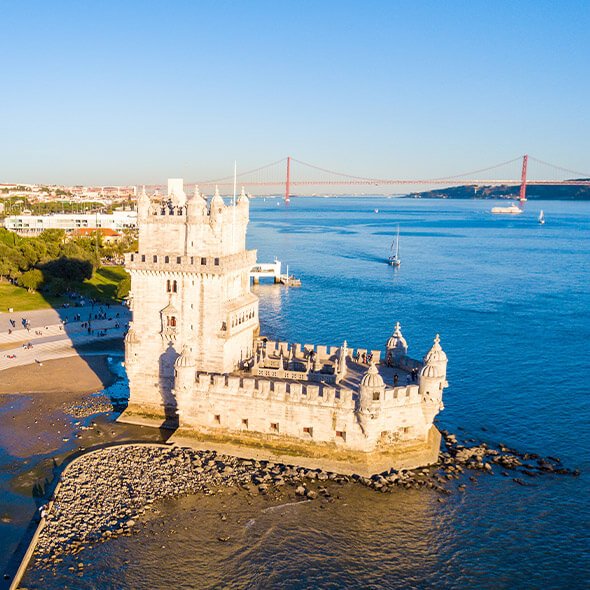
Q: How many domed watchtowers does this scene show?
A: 10